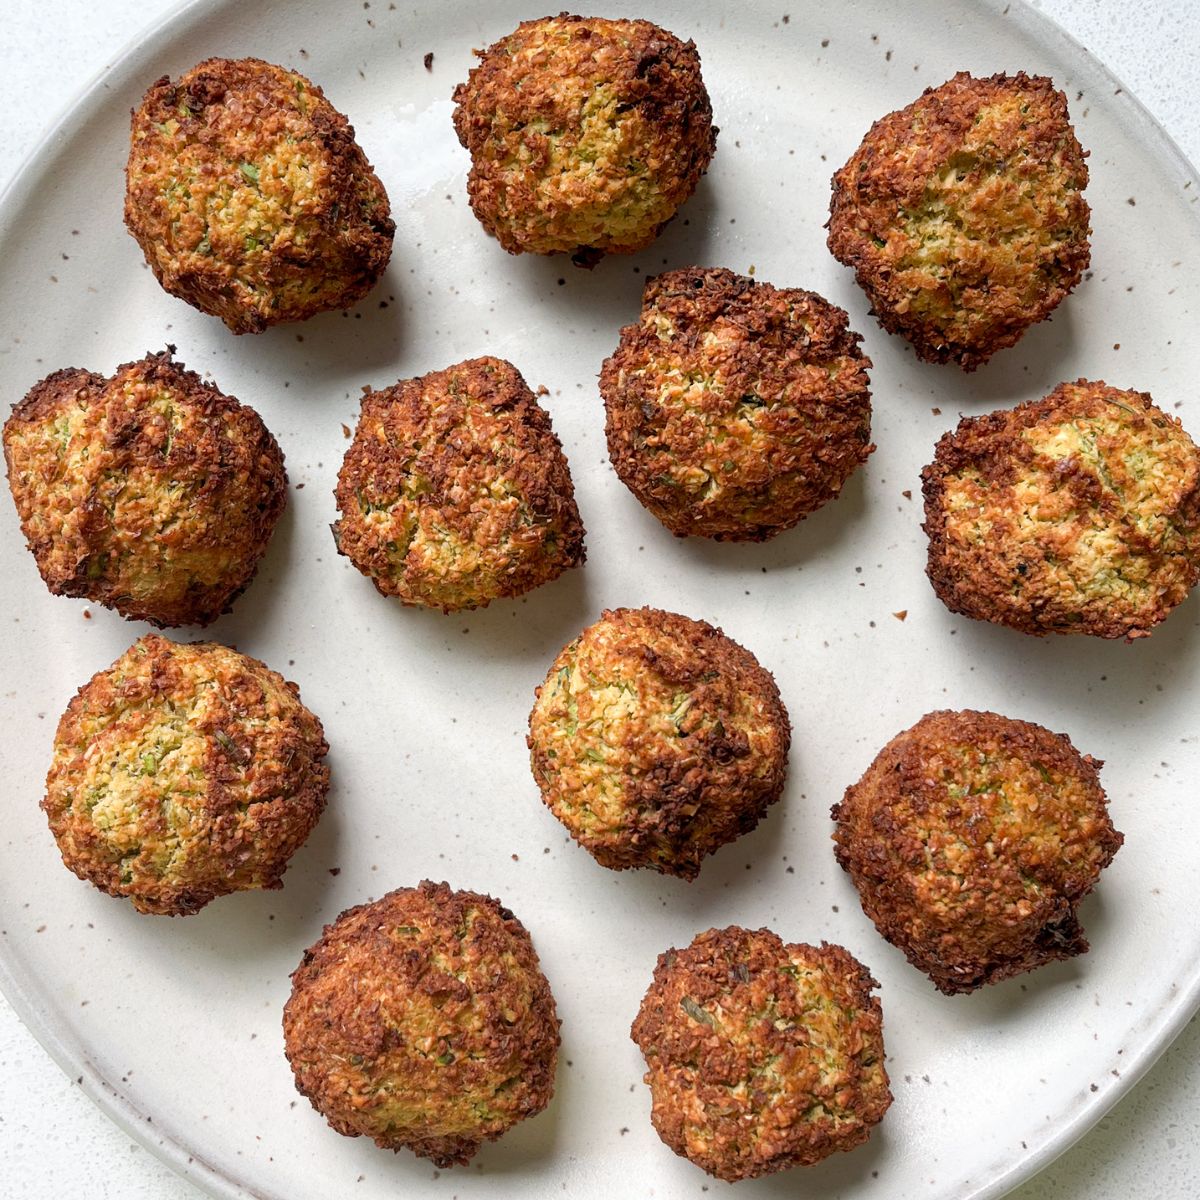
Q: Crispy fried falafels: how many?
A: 12